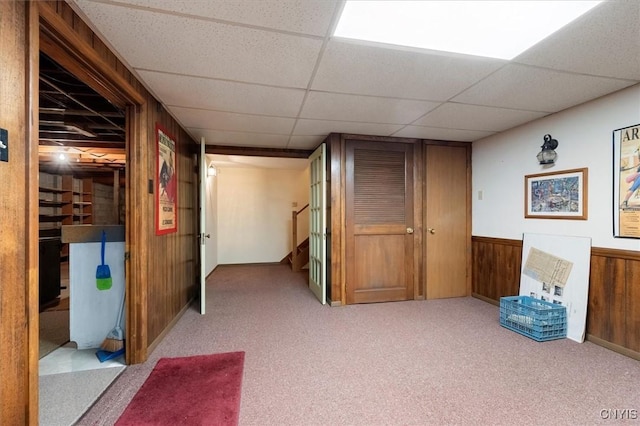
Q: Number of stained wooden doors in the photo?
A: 2